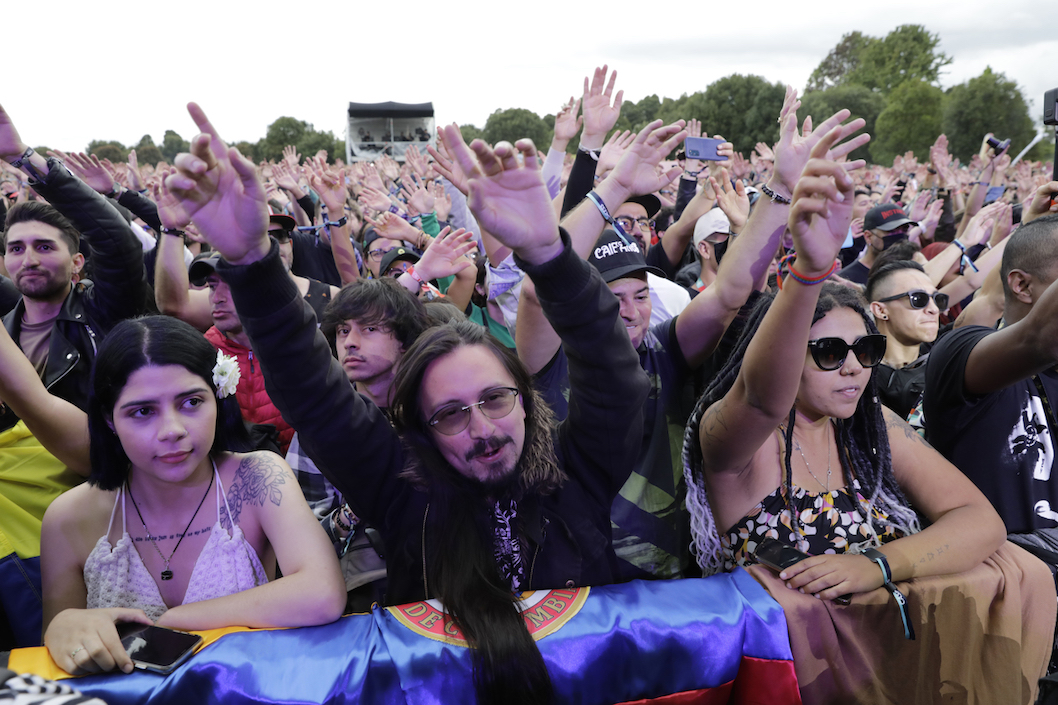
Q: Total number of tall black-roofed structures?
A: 1